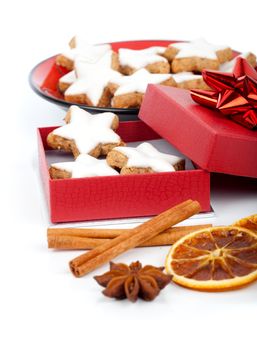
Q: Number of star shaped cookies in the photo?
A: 11